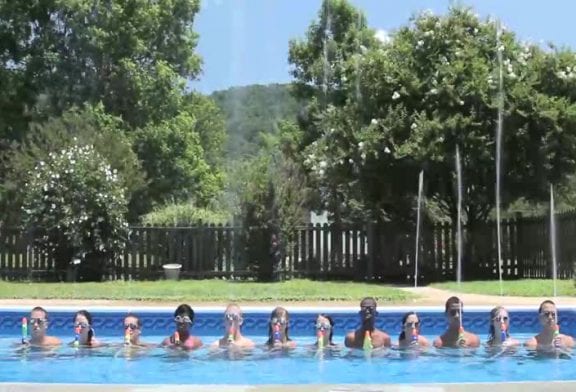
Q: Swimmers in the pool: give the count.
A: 12